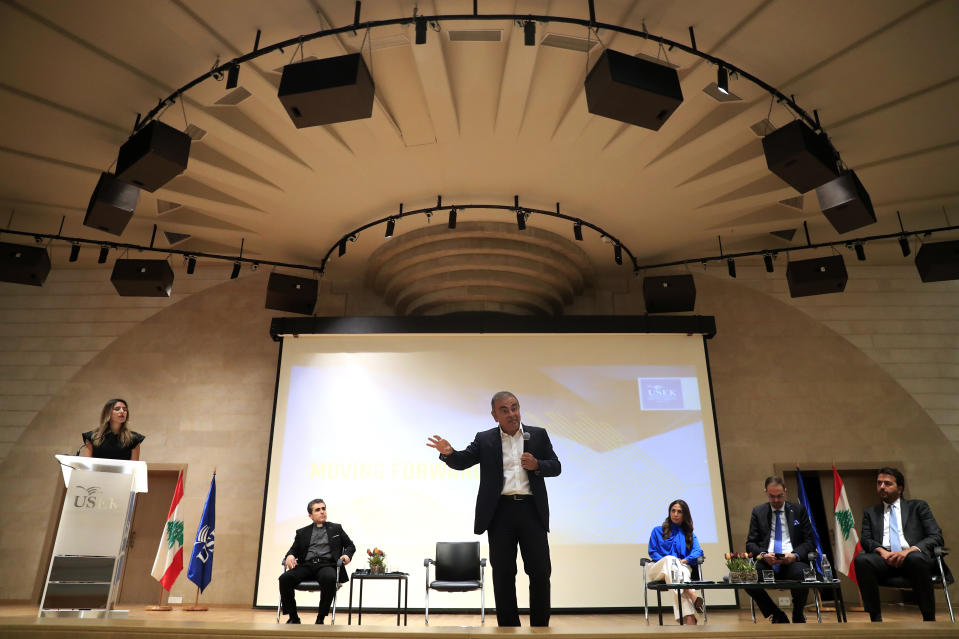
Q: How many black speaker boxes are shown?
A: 12